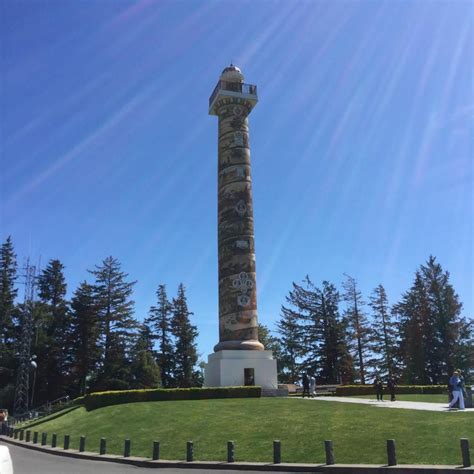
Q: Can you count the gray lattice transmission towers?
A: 1